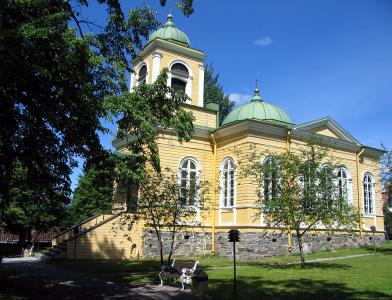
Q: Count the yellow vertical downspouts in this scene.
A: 3